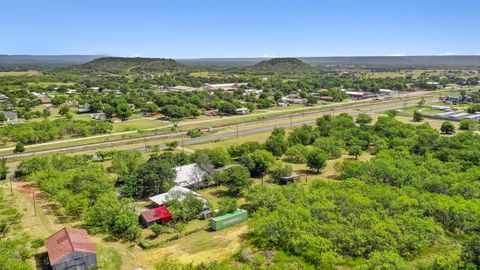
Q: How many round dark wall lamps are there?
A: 0